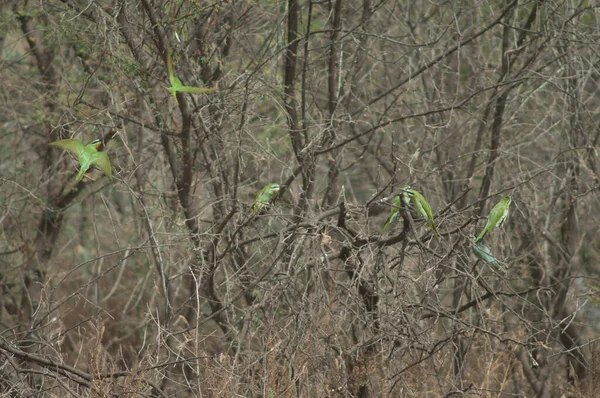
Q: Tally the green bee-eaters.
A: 7